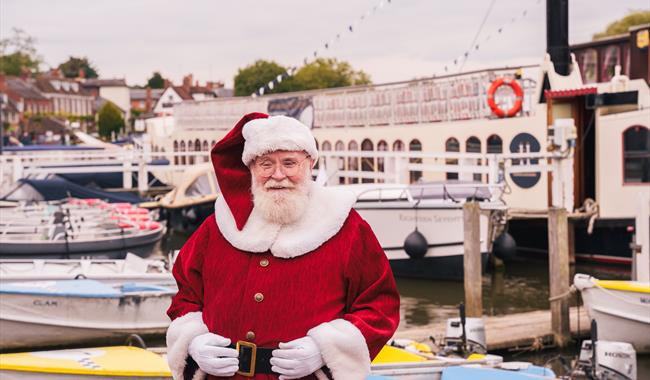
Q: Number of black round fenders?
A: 2